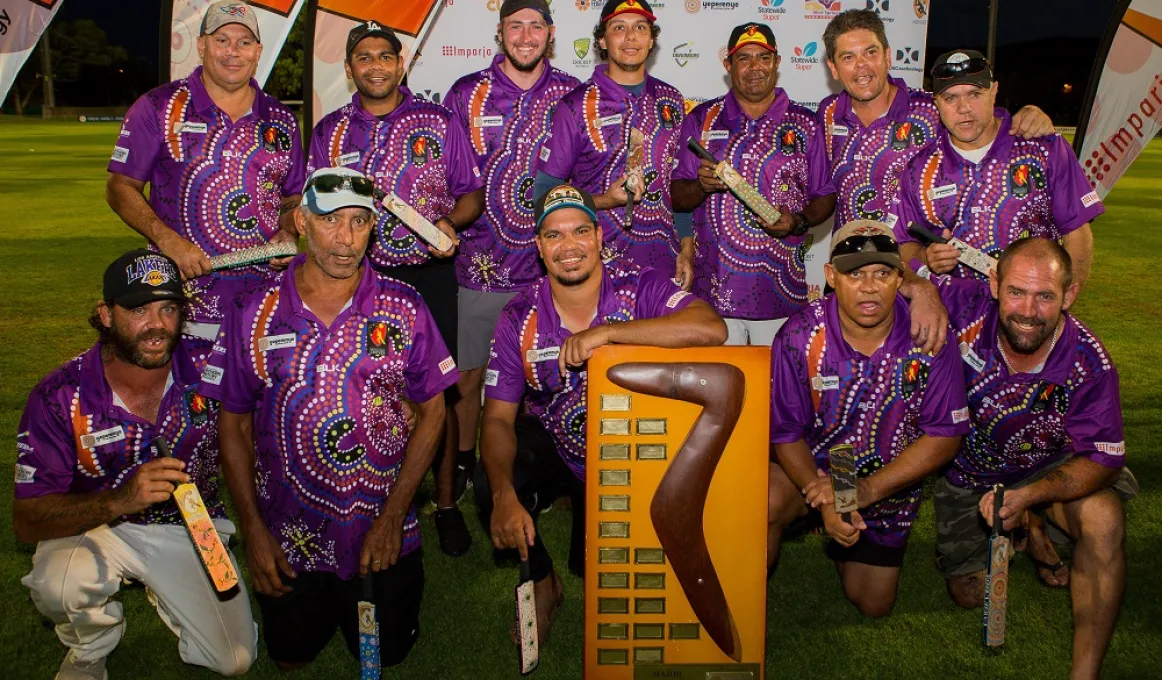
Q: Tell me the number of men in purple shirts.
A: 12